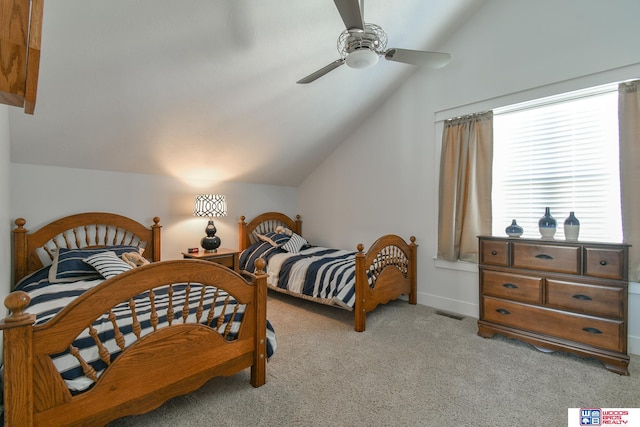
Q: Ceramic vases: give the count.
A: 3